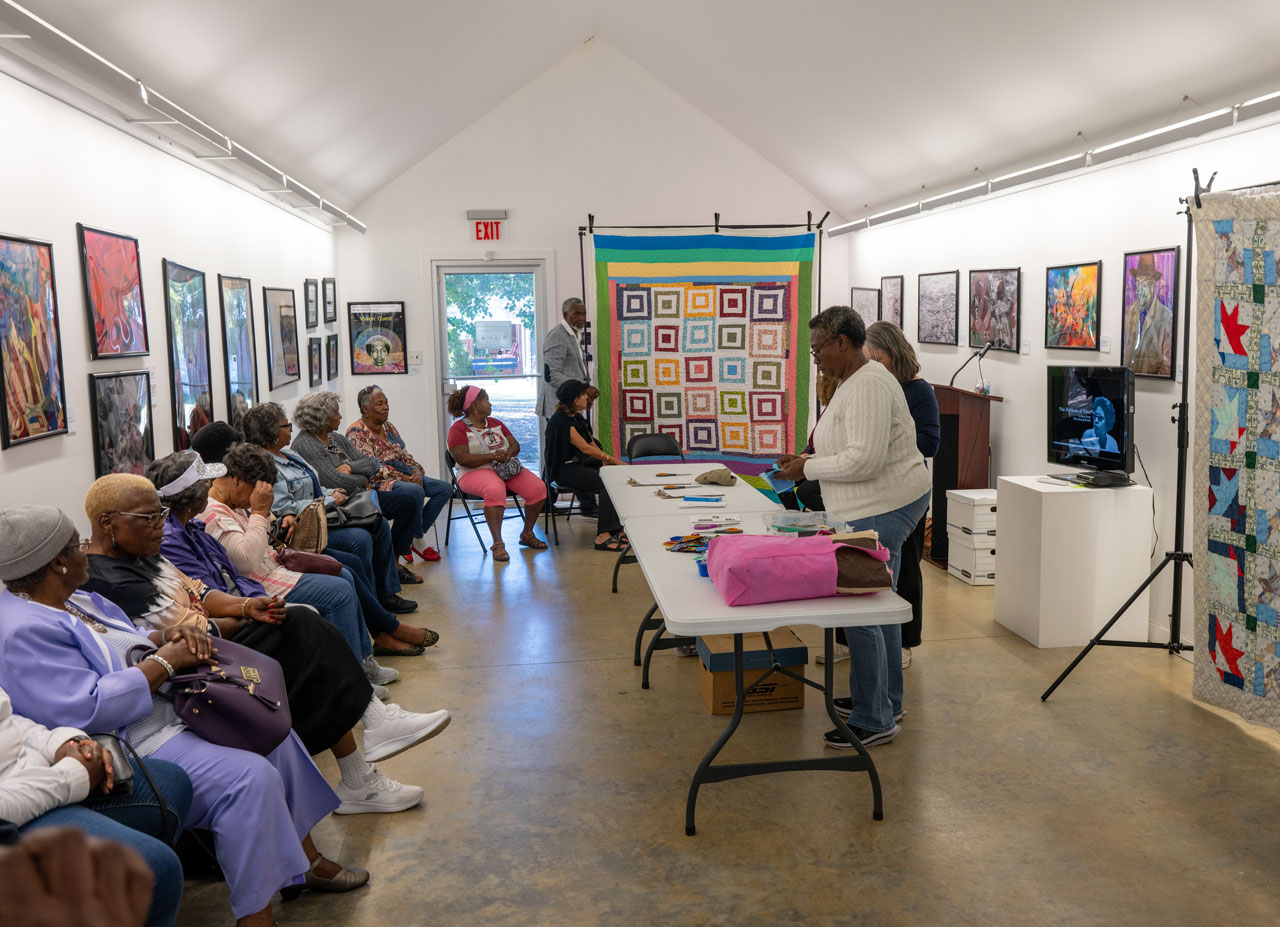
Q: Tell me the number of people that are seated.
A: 11